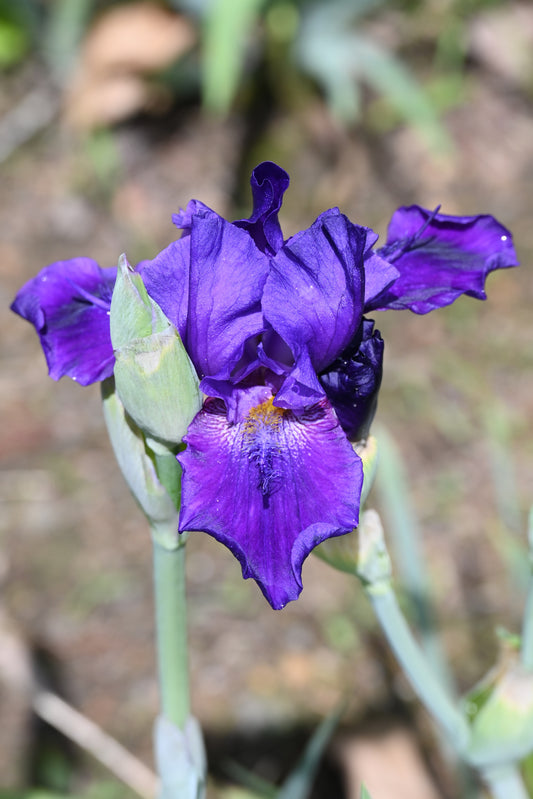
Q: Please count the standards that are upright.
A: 3